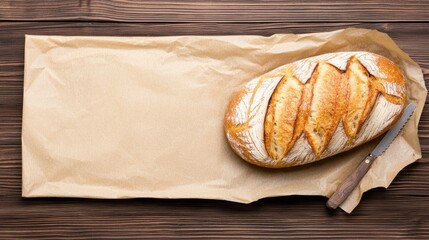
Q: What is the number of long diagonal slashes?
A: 3